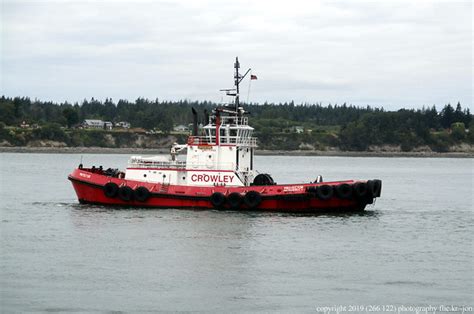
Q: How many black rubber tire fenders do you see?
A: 10